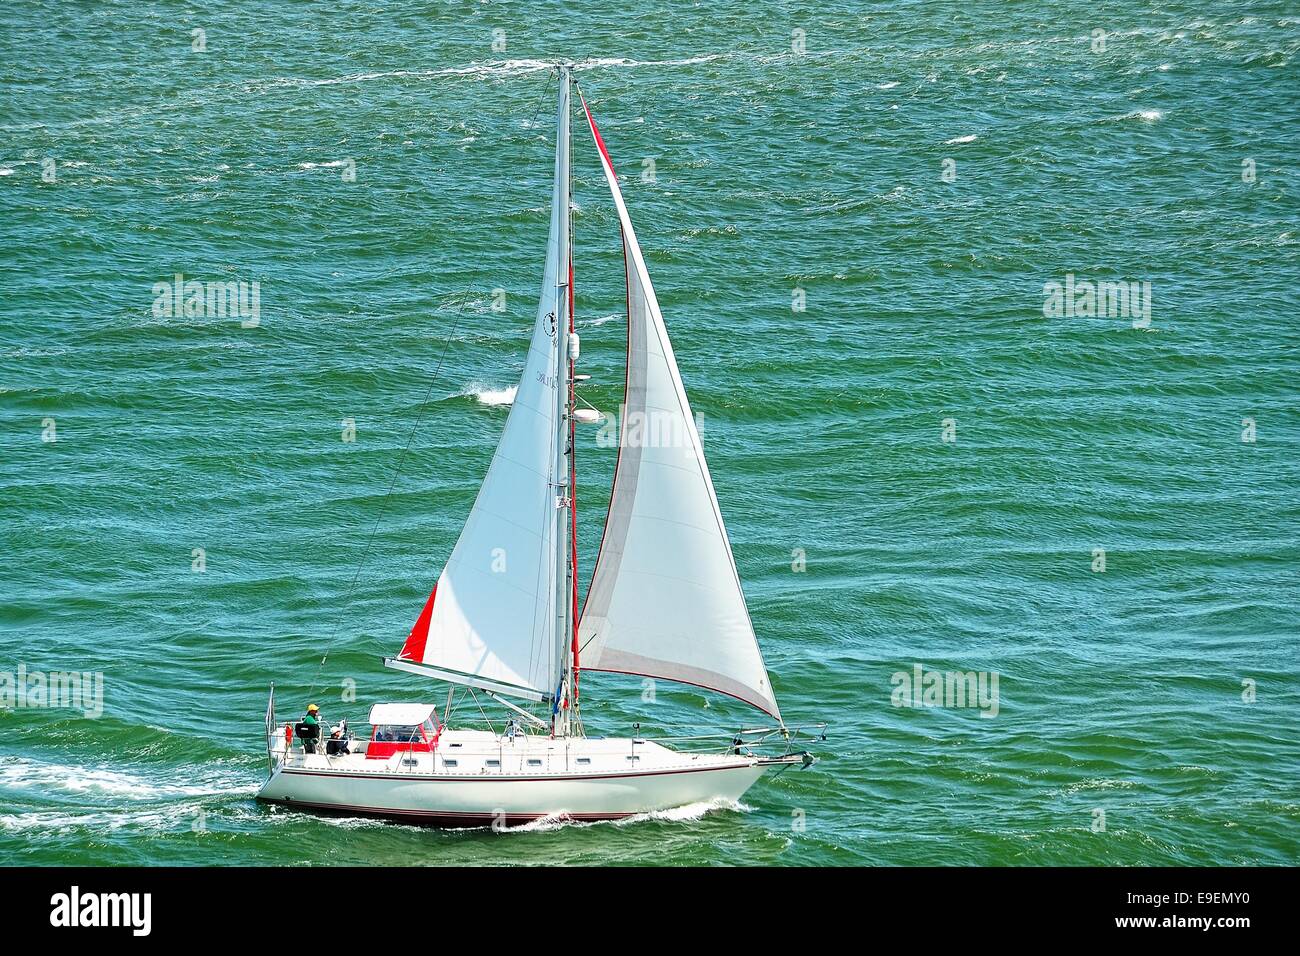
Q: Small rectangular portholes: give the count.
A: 6